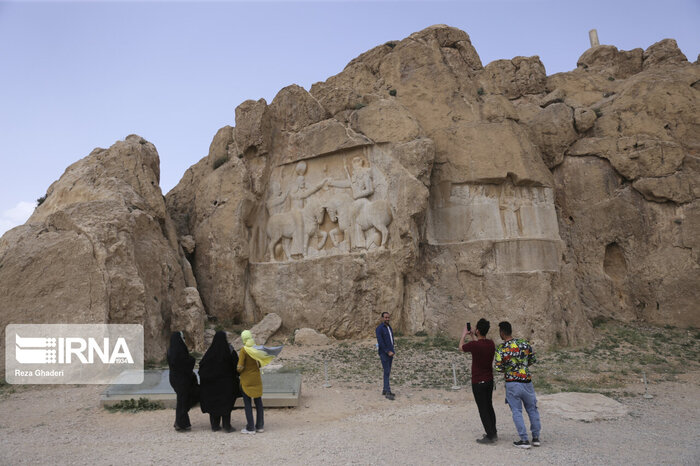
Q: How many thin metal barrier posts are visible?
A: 3